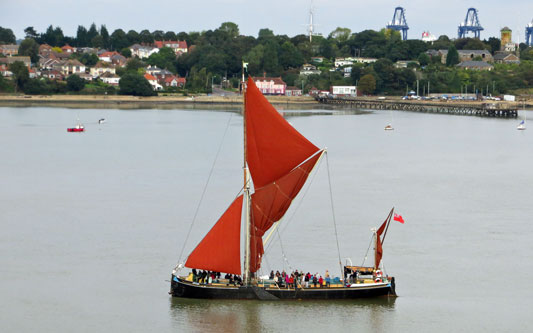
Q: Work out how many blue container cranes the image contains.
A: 3